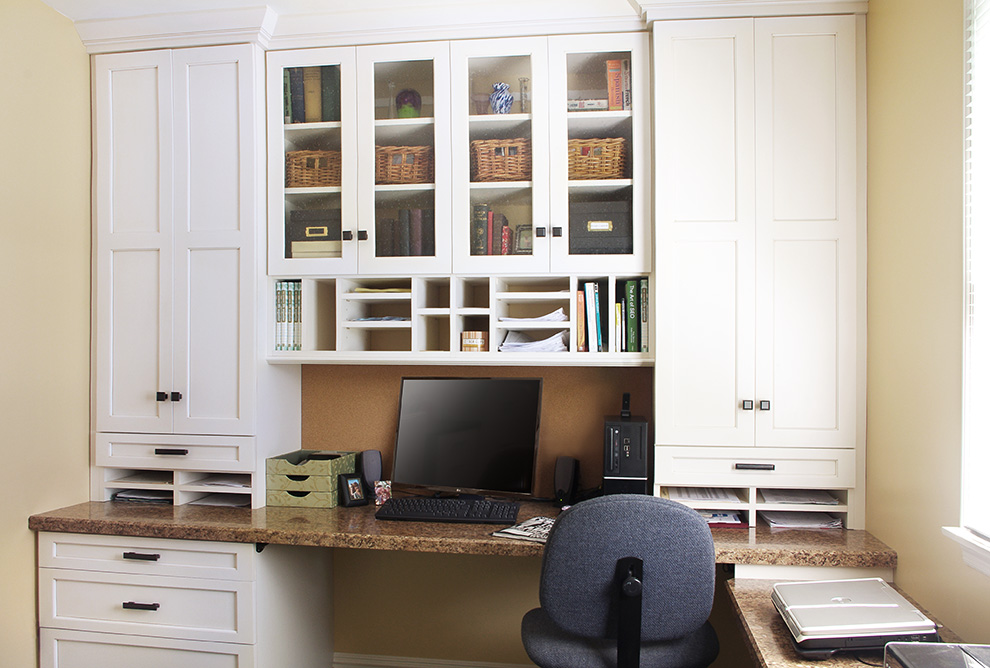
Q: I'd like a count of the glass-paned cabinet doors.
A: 4